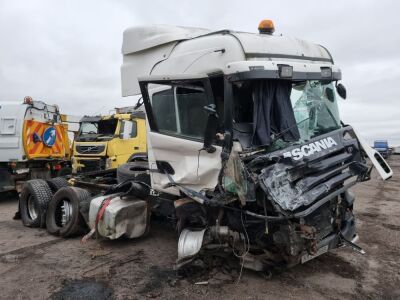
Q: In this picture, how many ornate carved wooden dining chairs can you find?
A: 0